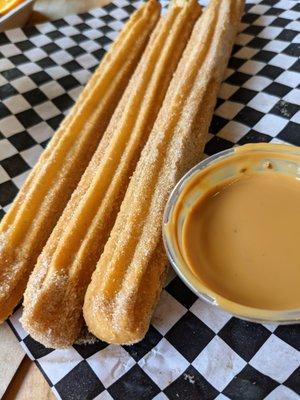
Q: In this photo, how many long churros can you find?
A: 3